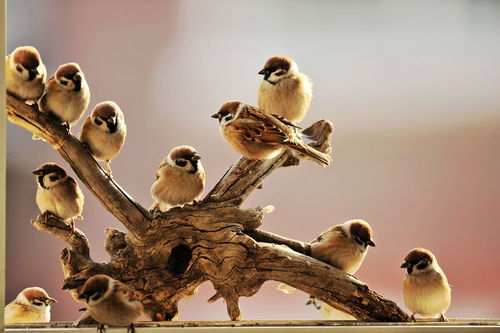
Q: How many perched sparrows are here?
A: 11